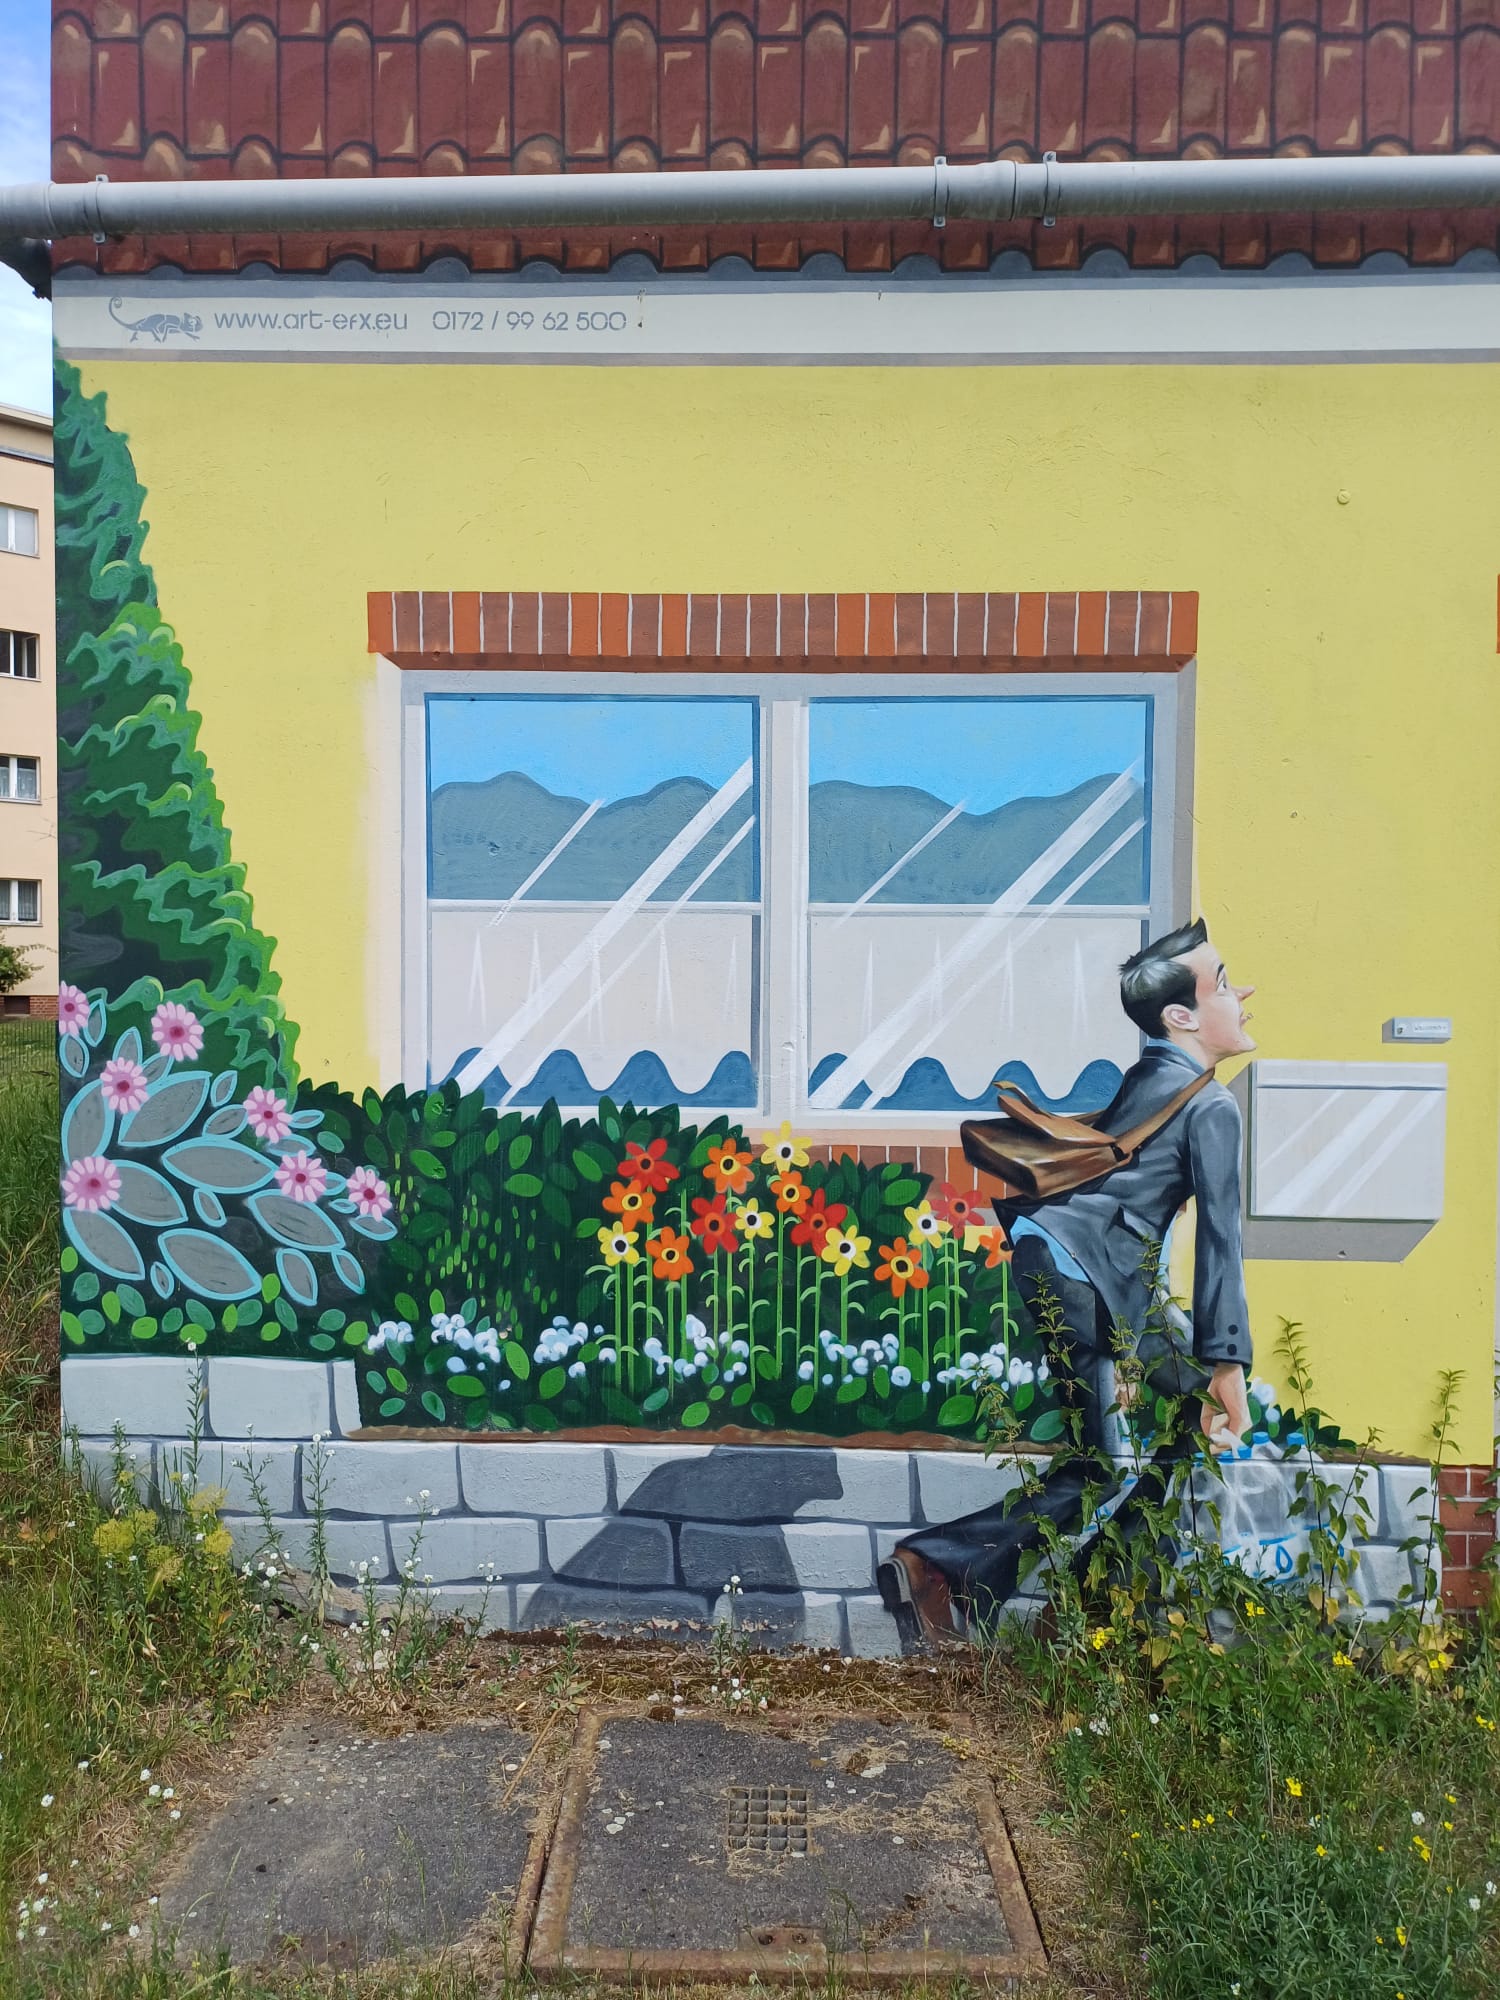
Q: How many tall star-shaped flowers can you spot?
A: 15